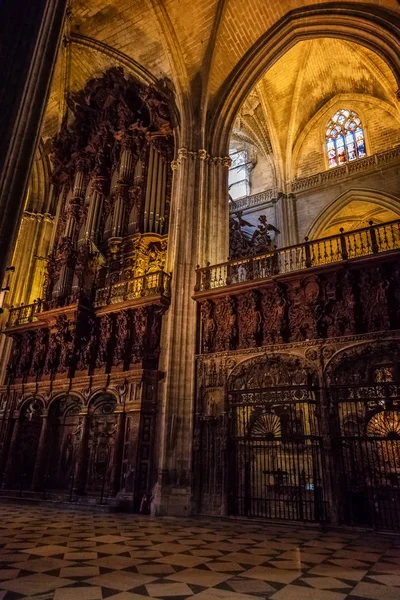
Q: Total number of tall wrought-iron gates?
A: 2